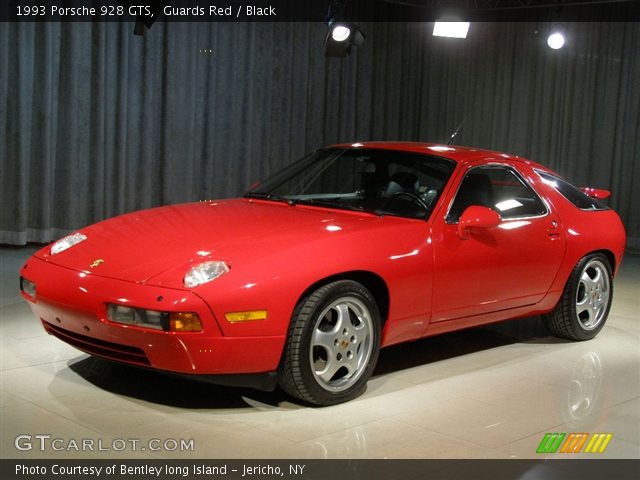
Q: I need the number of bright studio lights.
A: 3